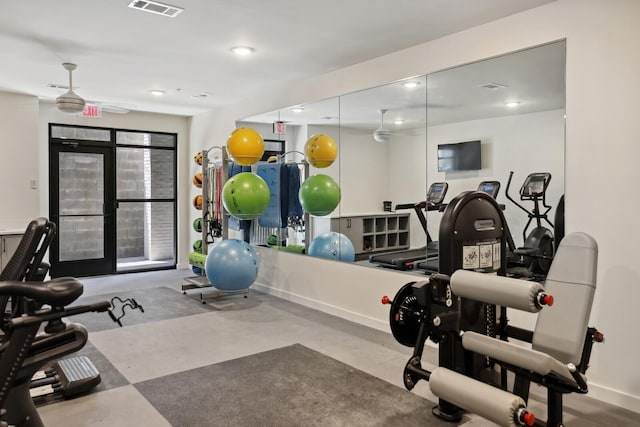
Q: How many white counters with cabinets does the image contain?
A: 1